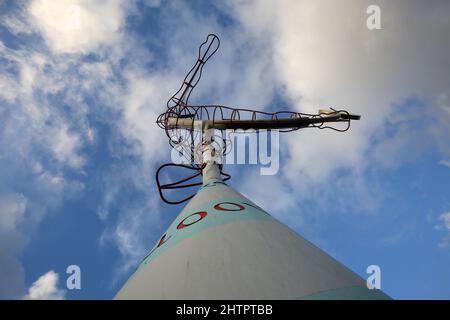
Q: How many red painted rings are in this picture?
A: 2